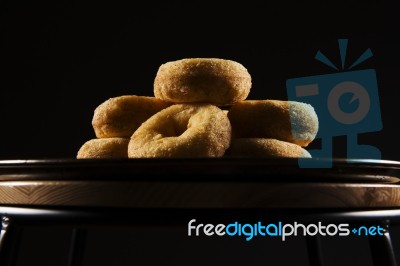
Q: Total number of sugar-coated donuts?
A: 6